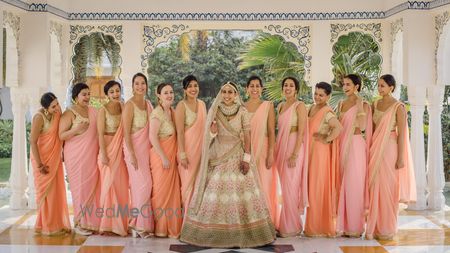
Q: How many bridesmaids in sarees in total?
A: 11